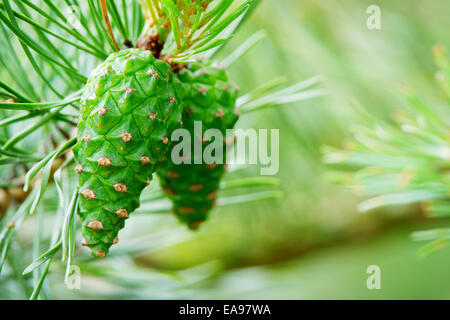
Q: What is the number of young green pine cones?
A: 2